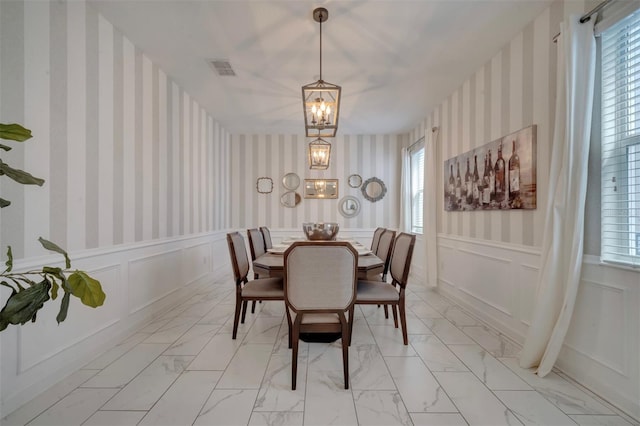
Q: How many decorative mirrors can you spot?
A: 7